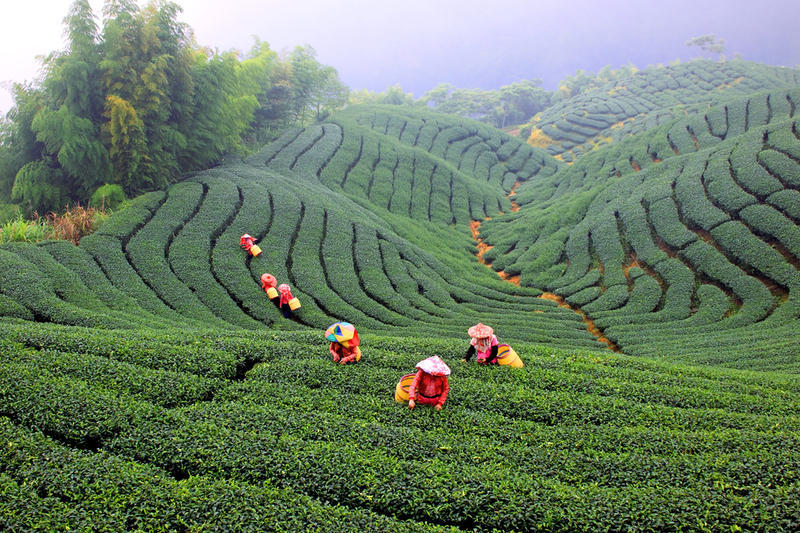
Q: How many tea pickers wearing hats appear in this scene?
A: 6